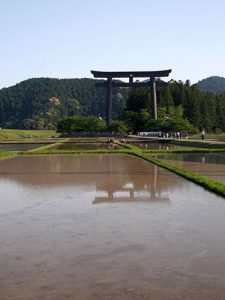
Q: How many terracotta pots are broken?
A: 0